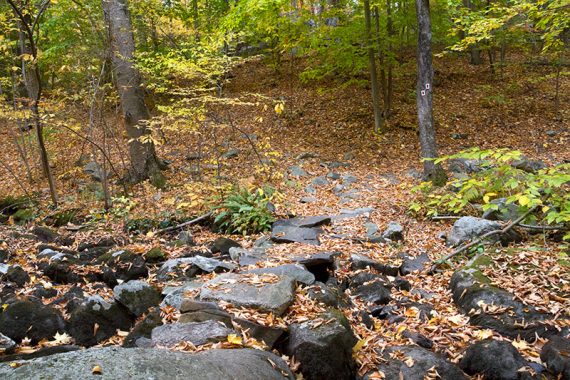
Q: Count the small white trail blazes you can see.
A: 2